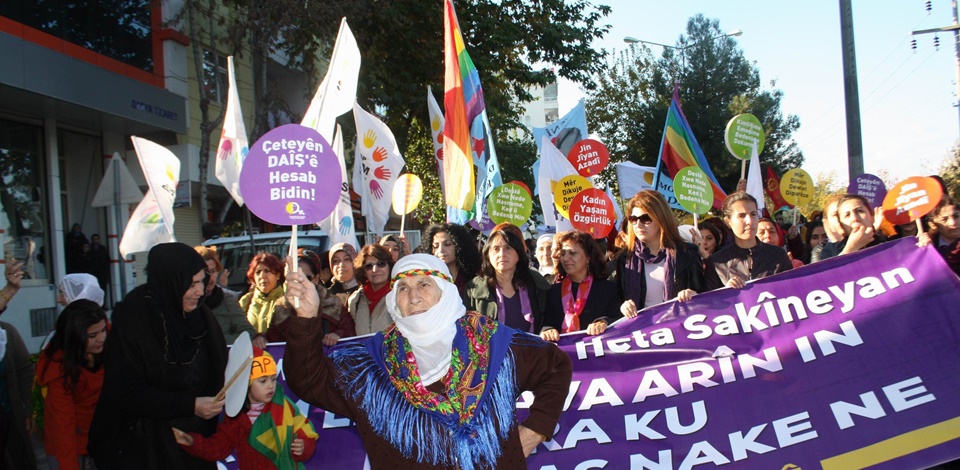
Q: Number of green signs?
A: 3